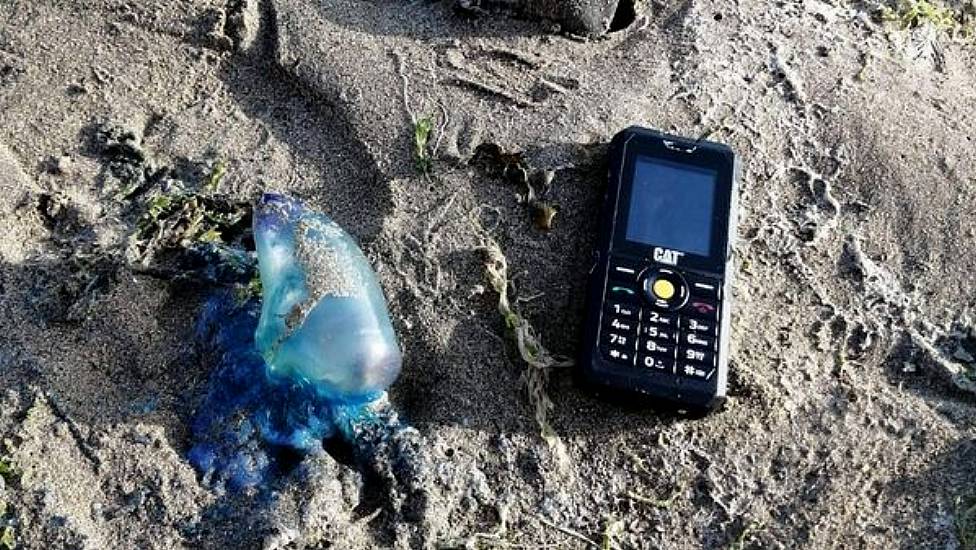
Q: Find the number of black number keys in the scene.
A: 10